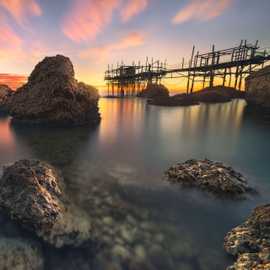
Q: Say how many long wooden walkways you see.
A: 1